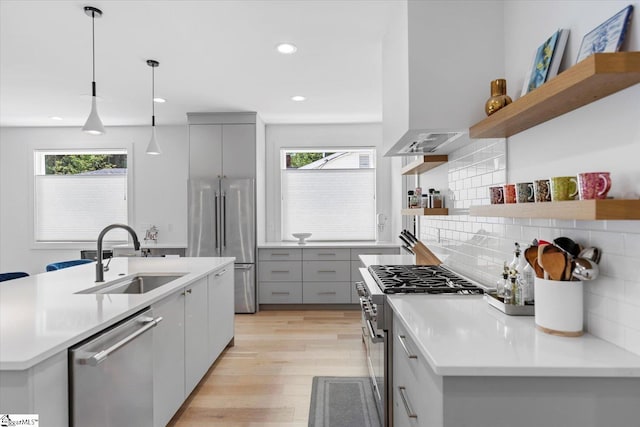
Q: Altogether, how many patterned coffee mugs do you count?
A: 6